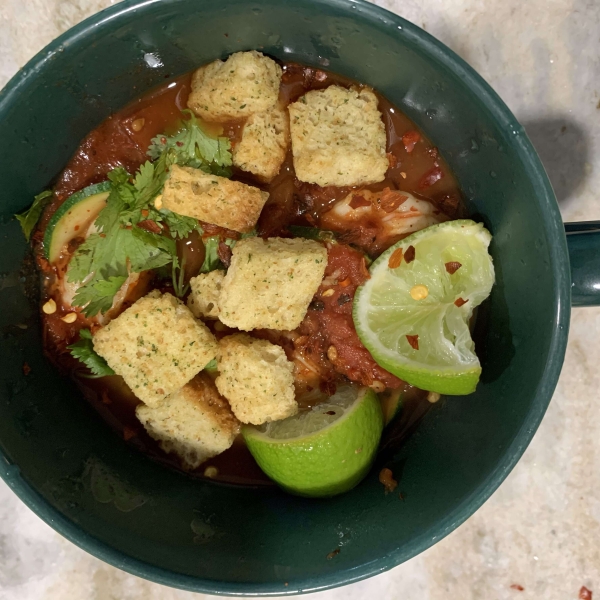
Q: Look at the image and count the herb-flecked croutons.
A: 9